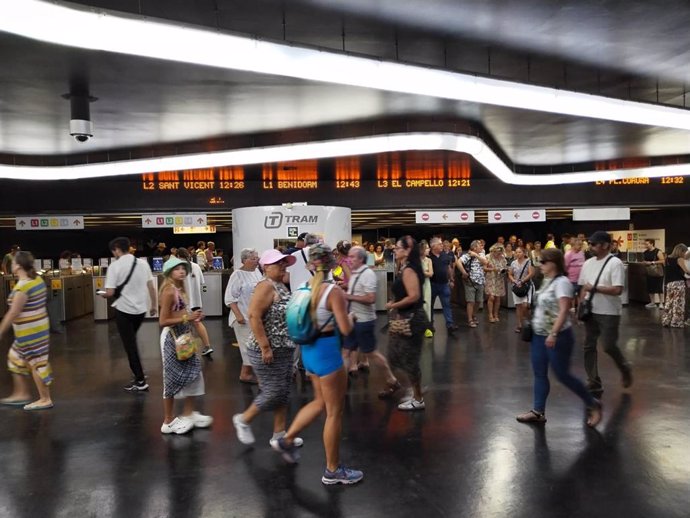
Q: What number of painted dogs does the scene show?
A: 0